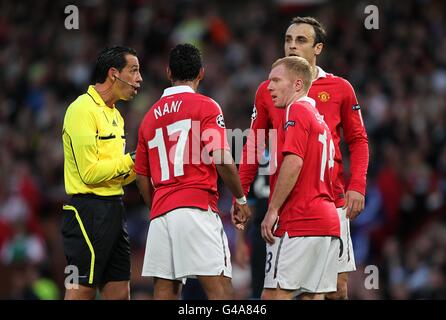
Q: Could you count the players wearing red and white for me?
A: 3